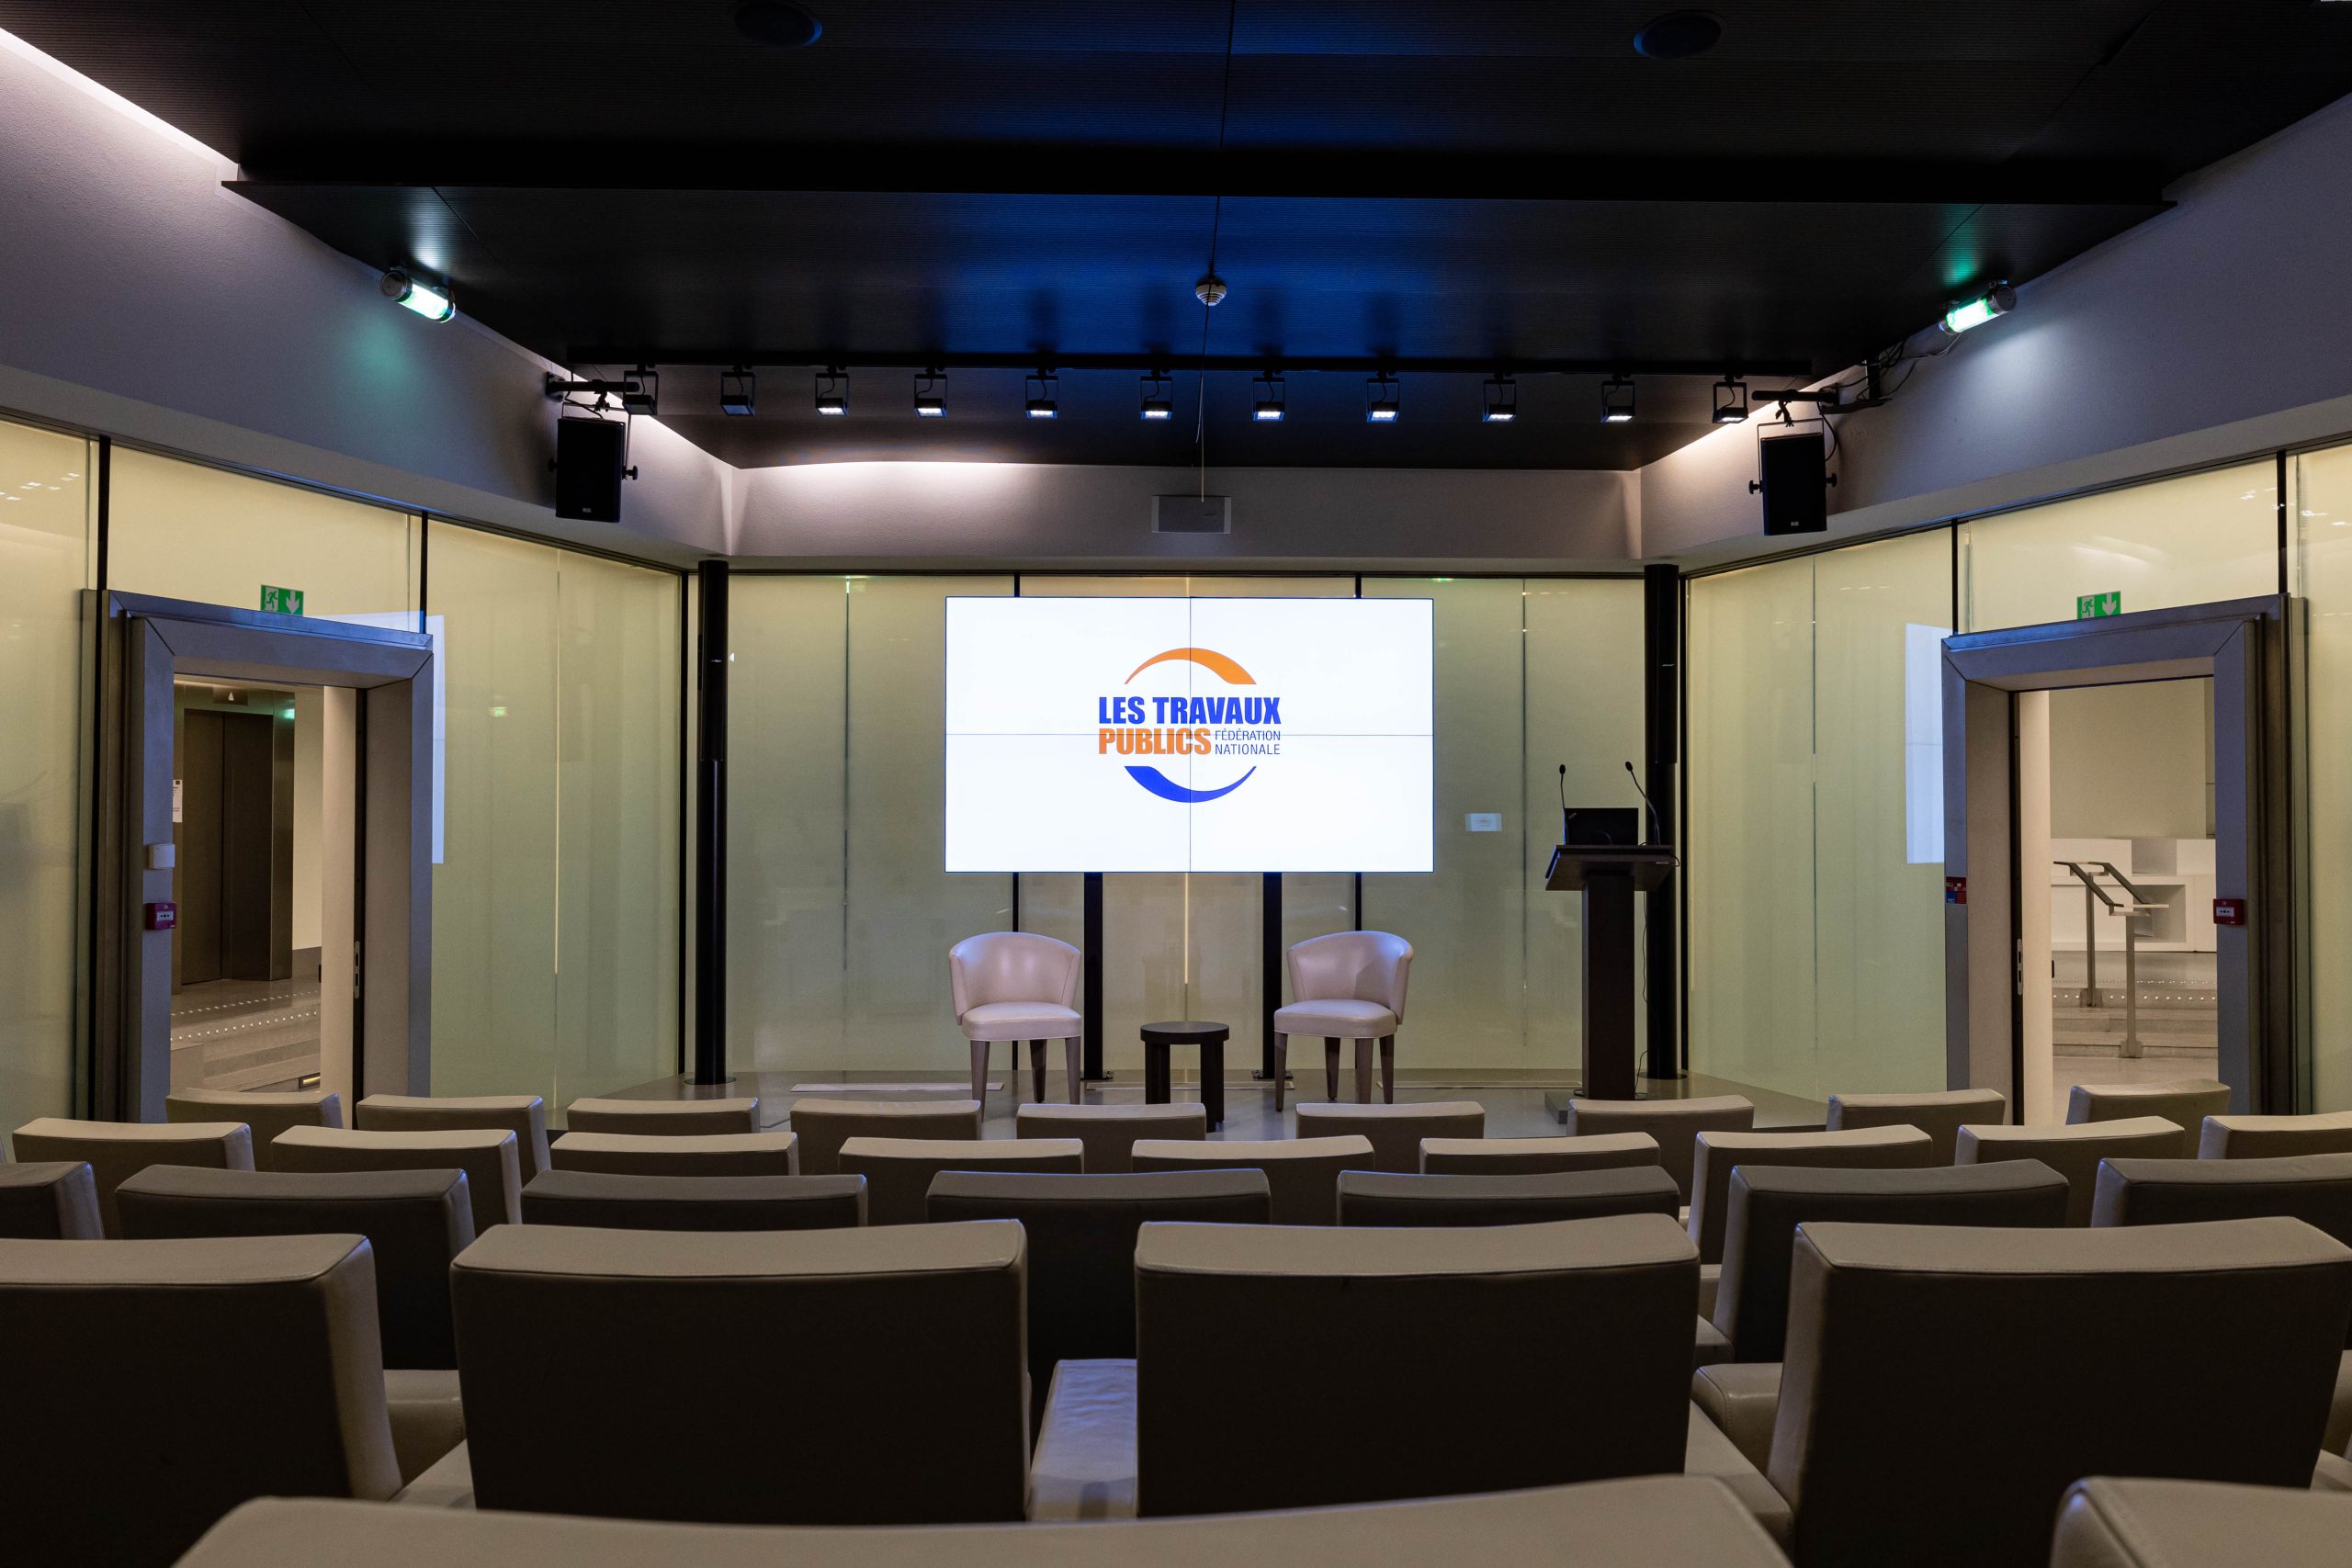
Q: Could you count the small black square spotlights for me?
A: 11